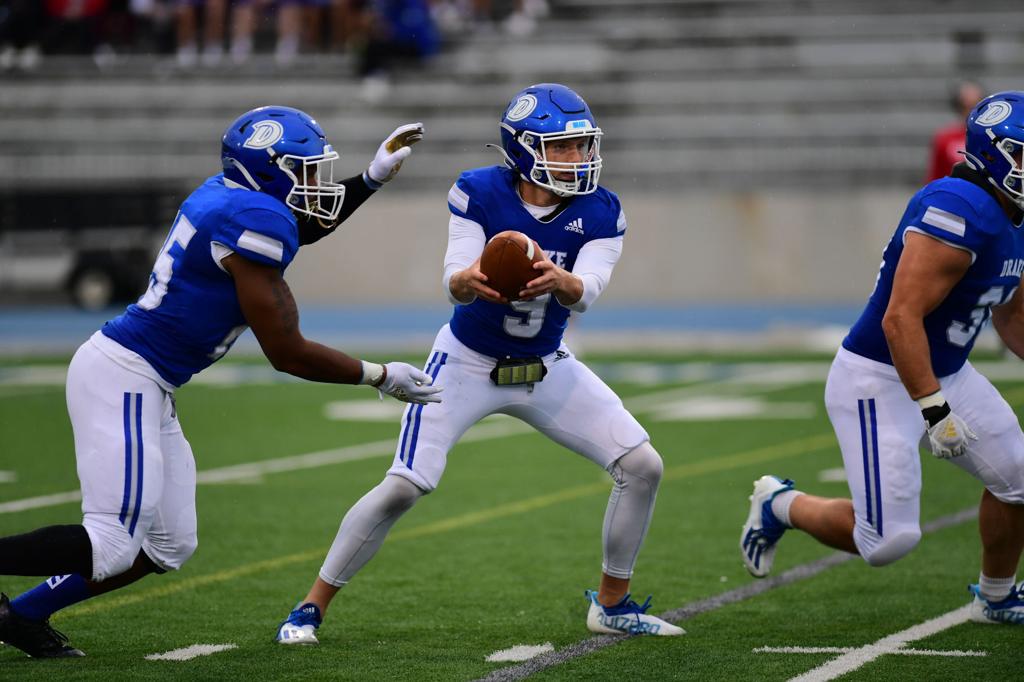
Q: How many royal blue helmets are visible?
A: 3